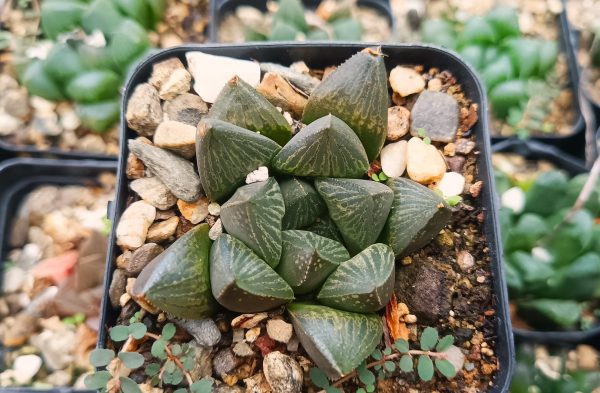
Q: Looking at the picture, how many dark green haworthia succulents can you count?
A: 1